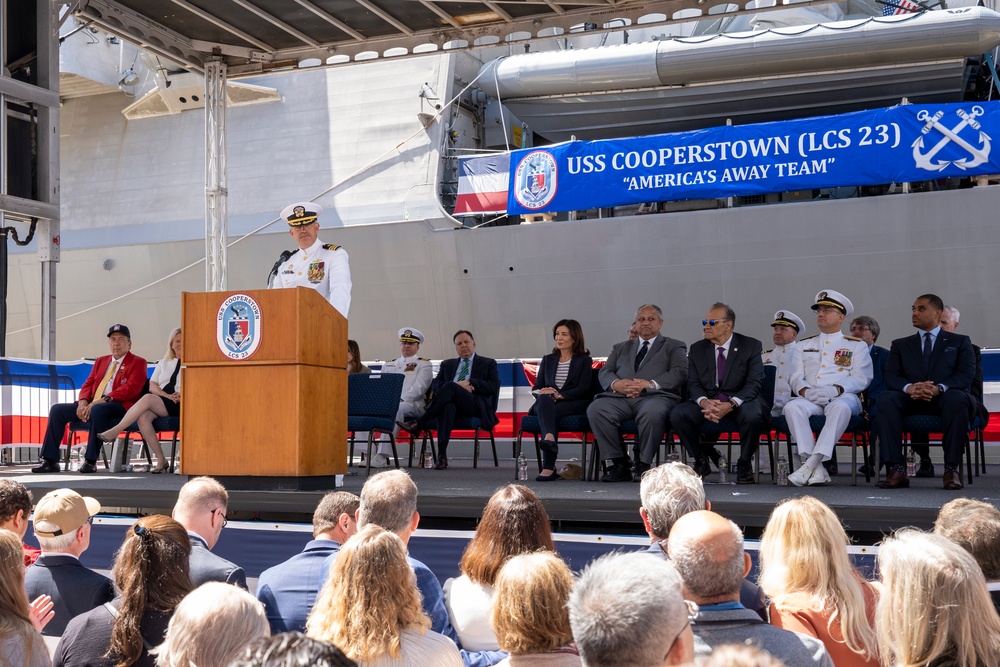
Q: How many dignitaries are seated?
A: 14